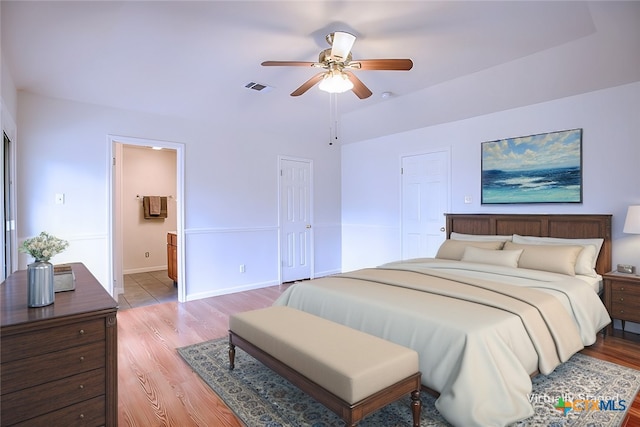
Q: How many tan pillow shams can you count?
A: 2